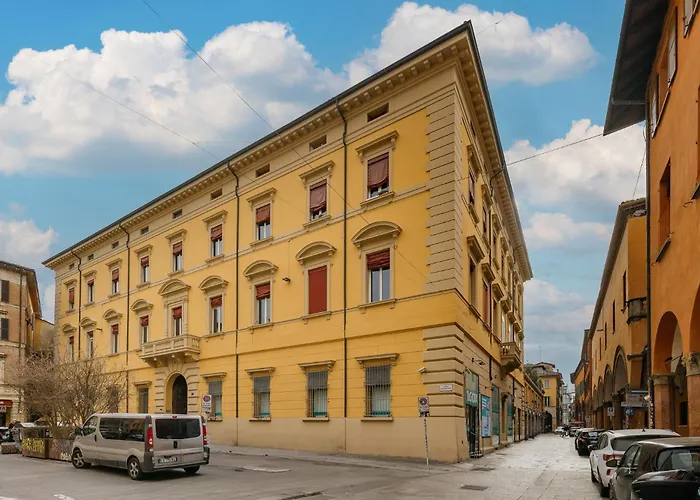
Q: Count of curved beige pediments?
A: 9